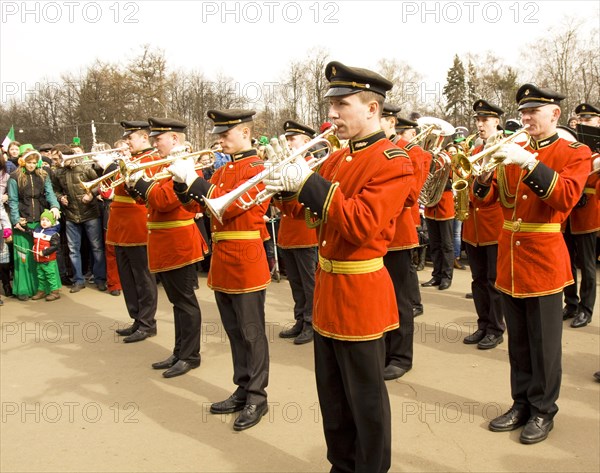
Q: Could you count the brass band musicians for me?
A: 11